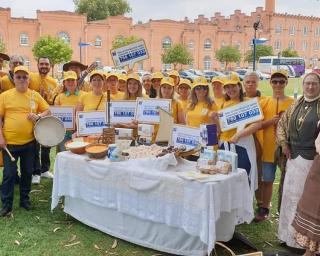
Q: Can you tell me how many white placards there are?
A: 7